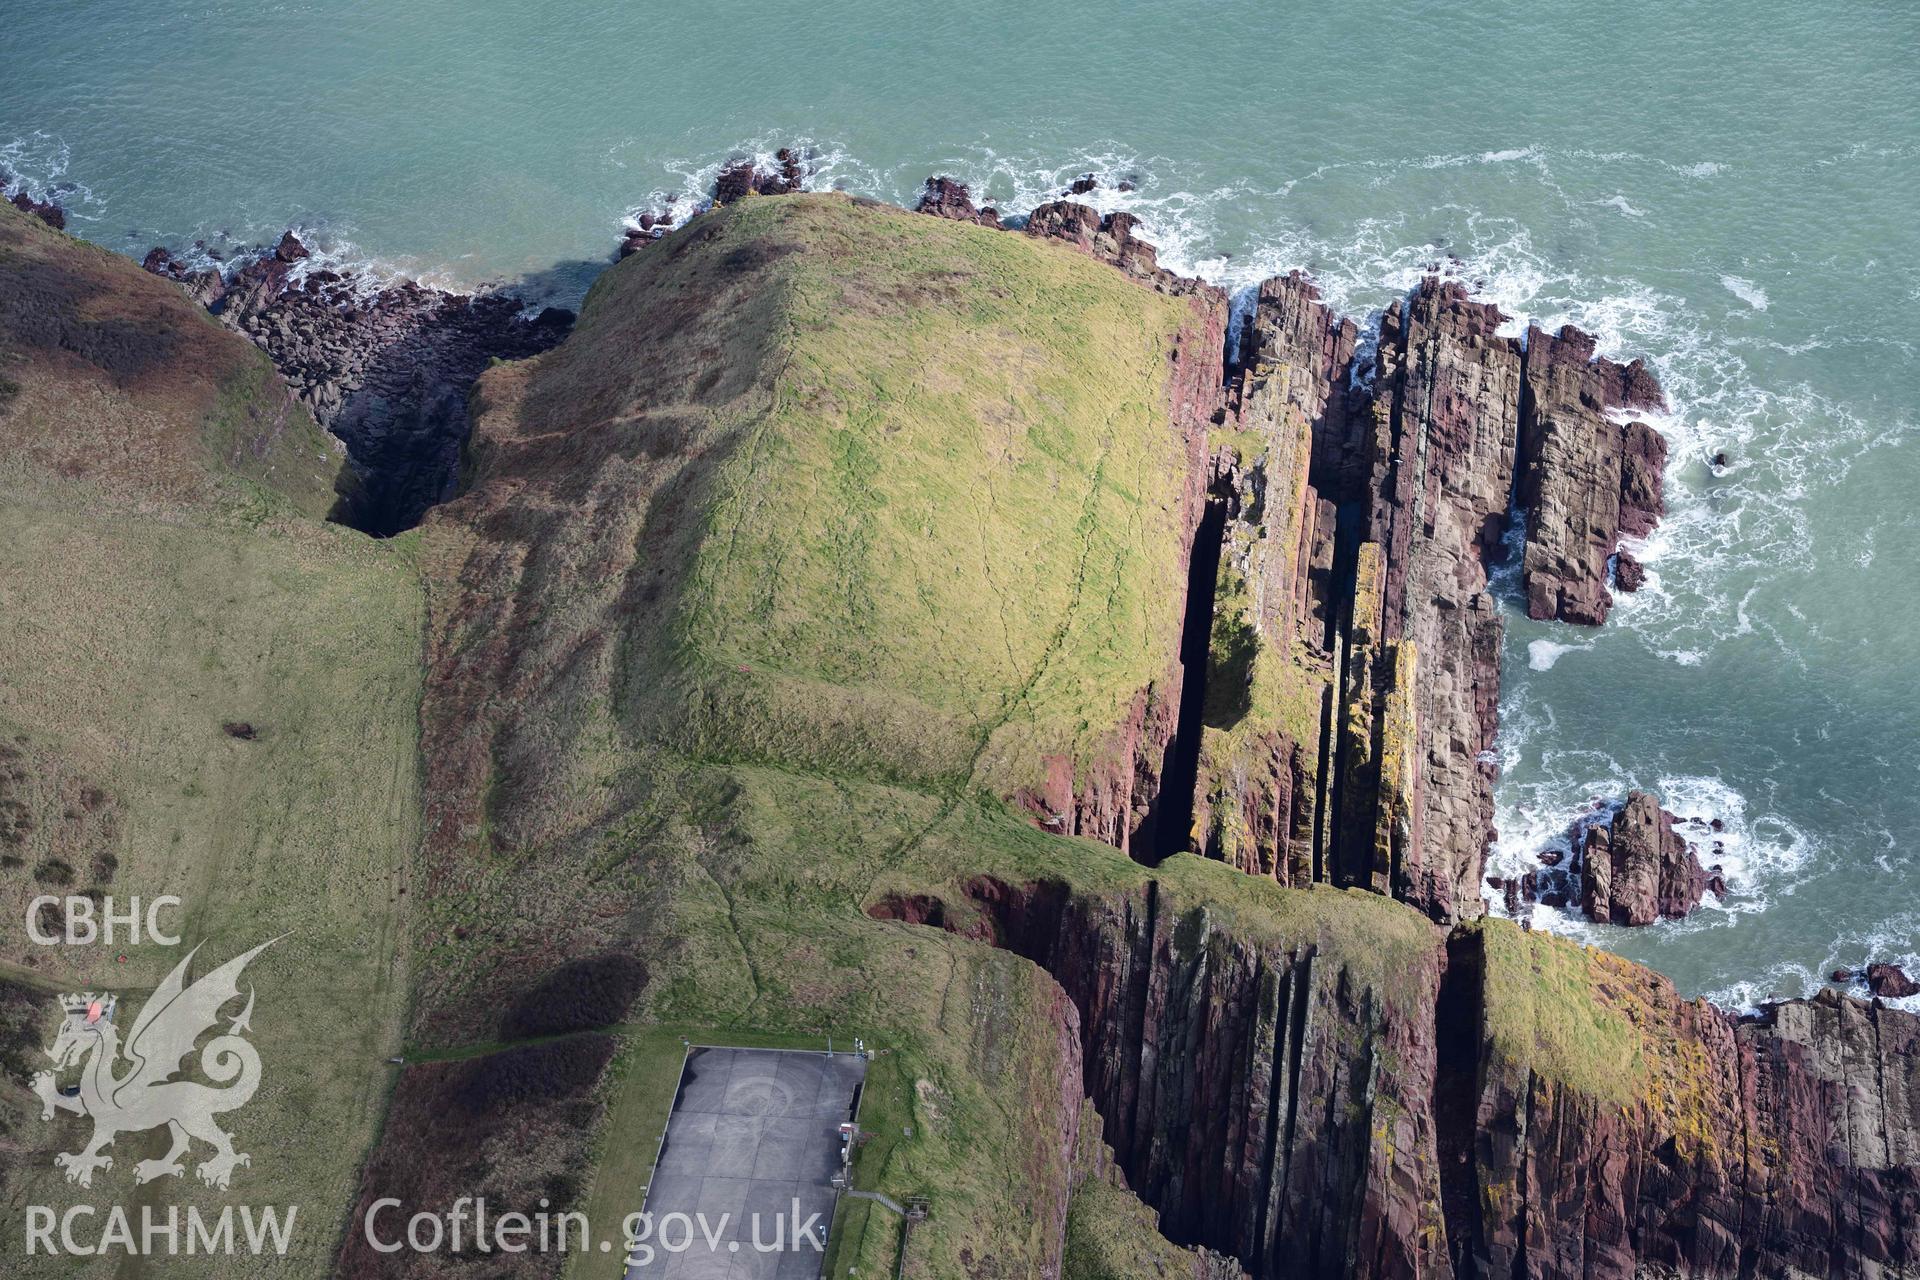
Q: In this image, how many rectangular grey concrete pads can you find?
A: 1